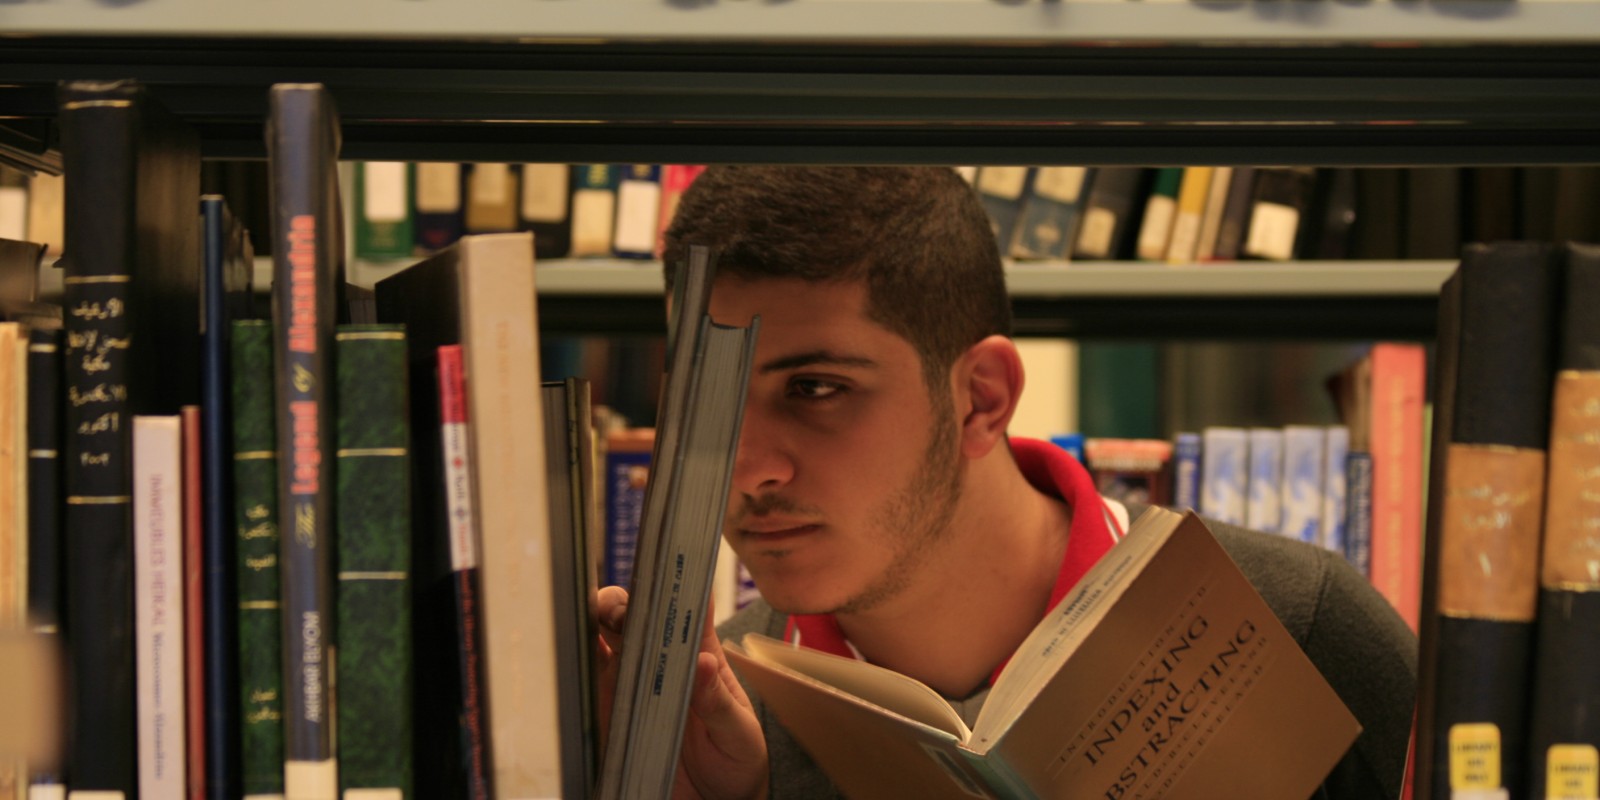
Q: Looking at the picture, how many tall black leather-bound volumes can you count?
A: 3